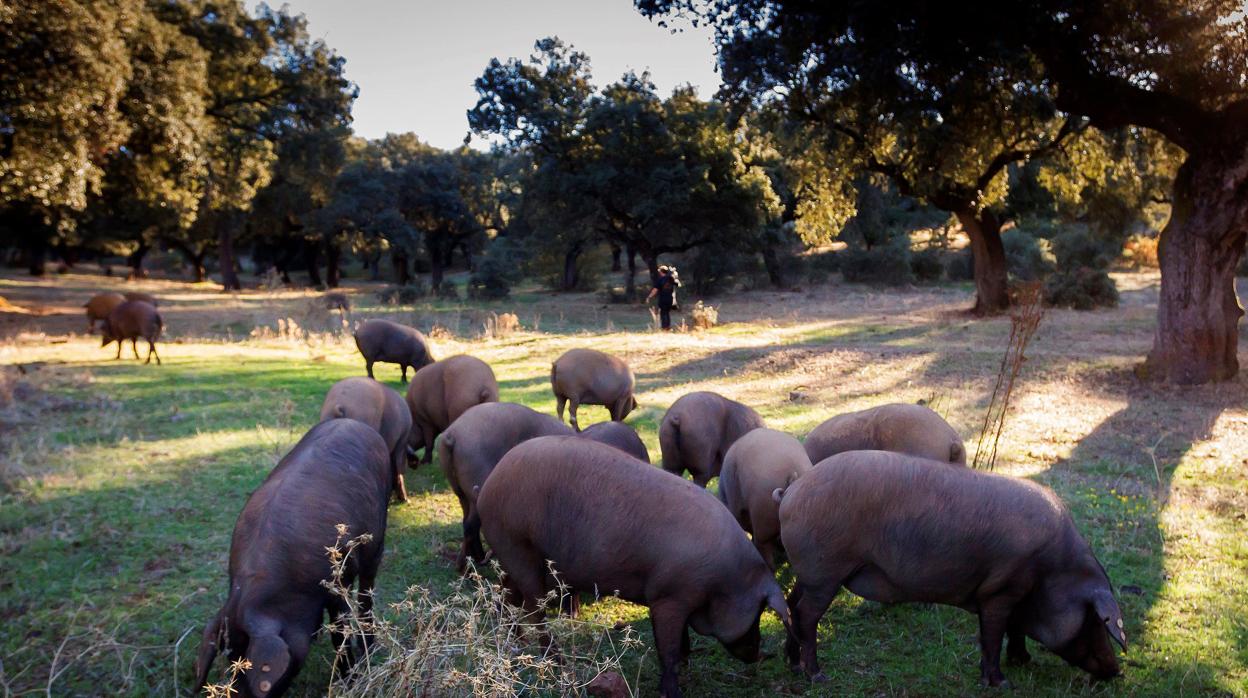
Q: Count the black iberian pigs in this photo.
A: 15